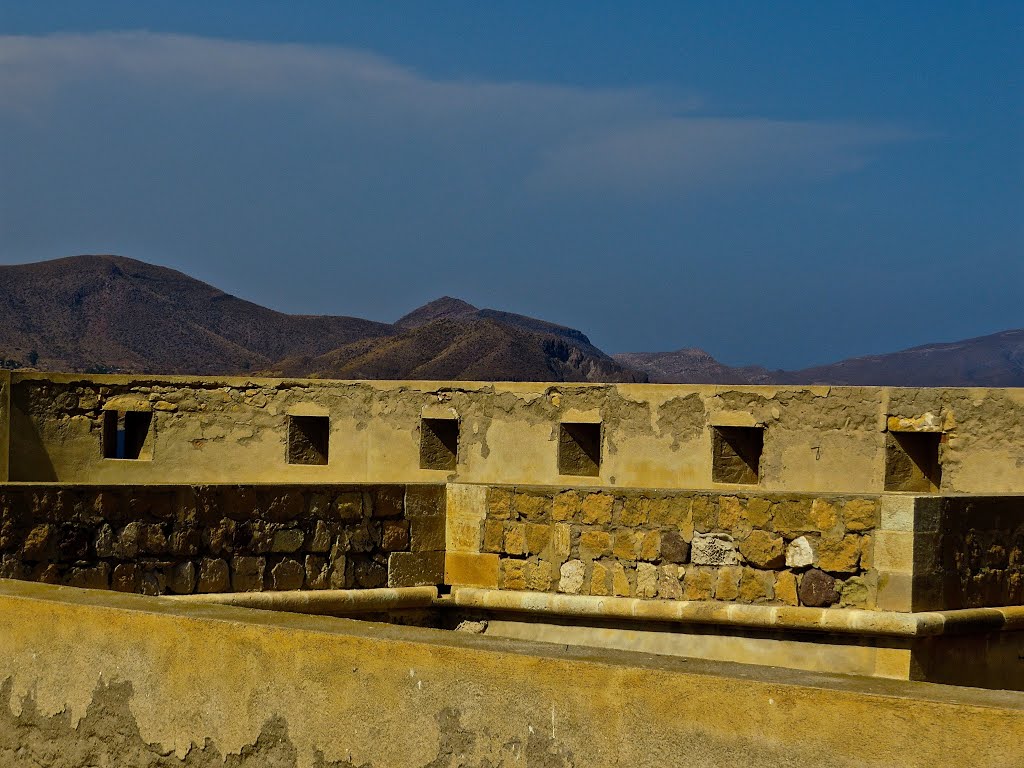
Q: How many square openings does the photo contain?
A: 6